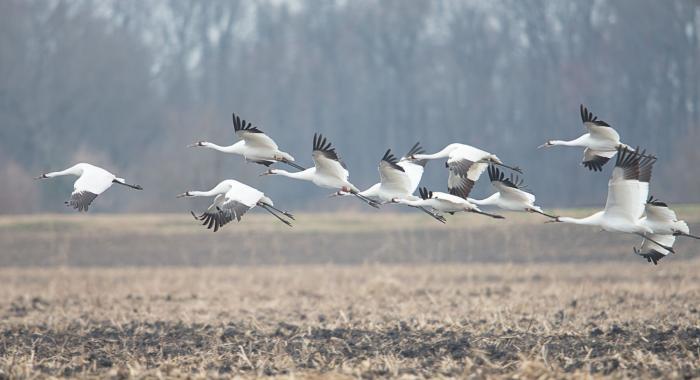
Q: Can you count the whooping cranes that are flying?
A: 11